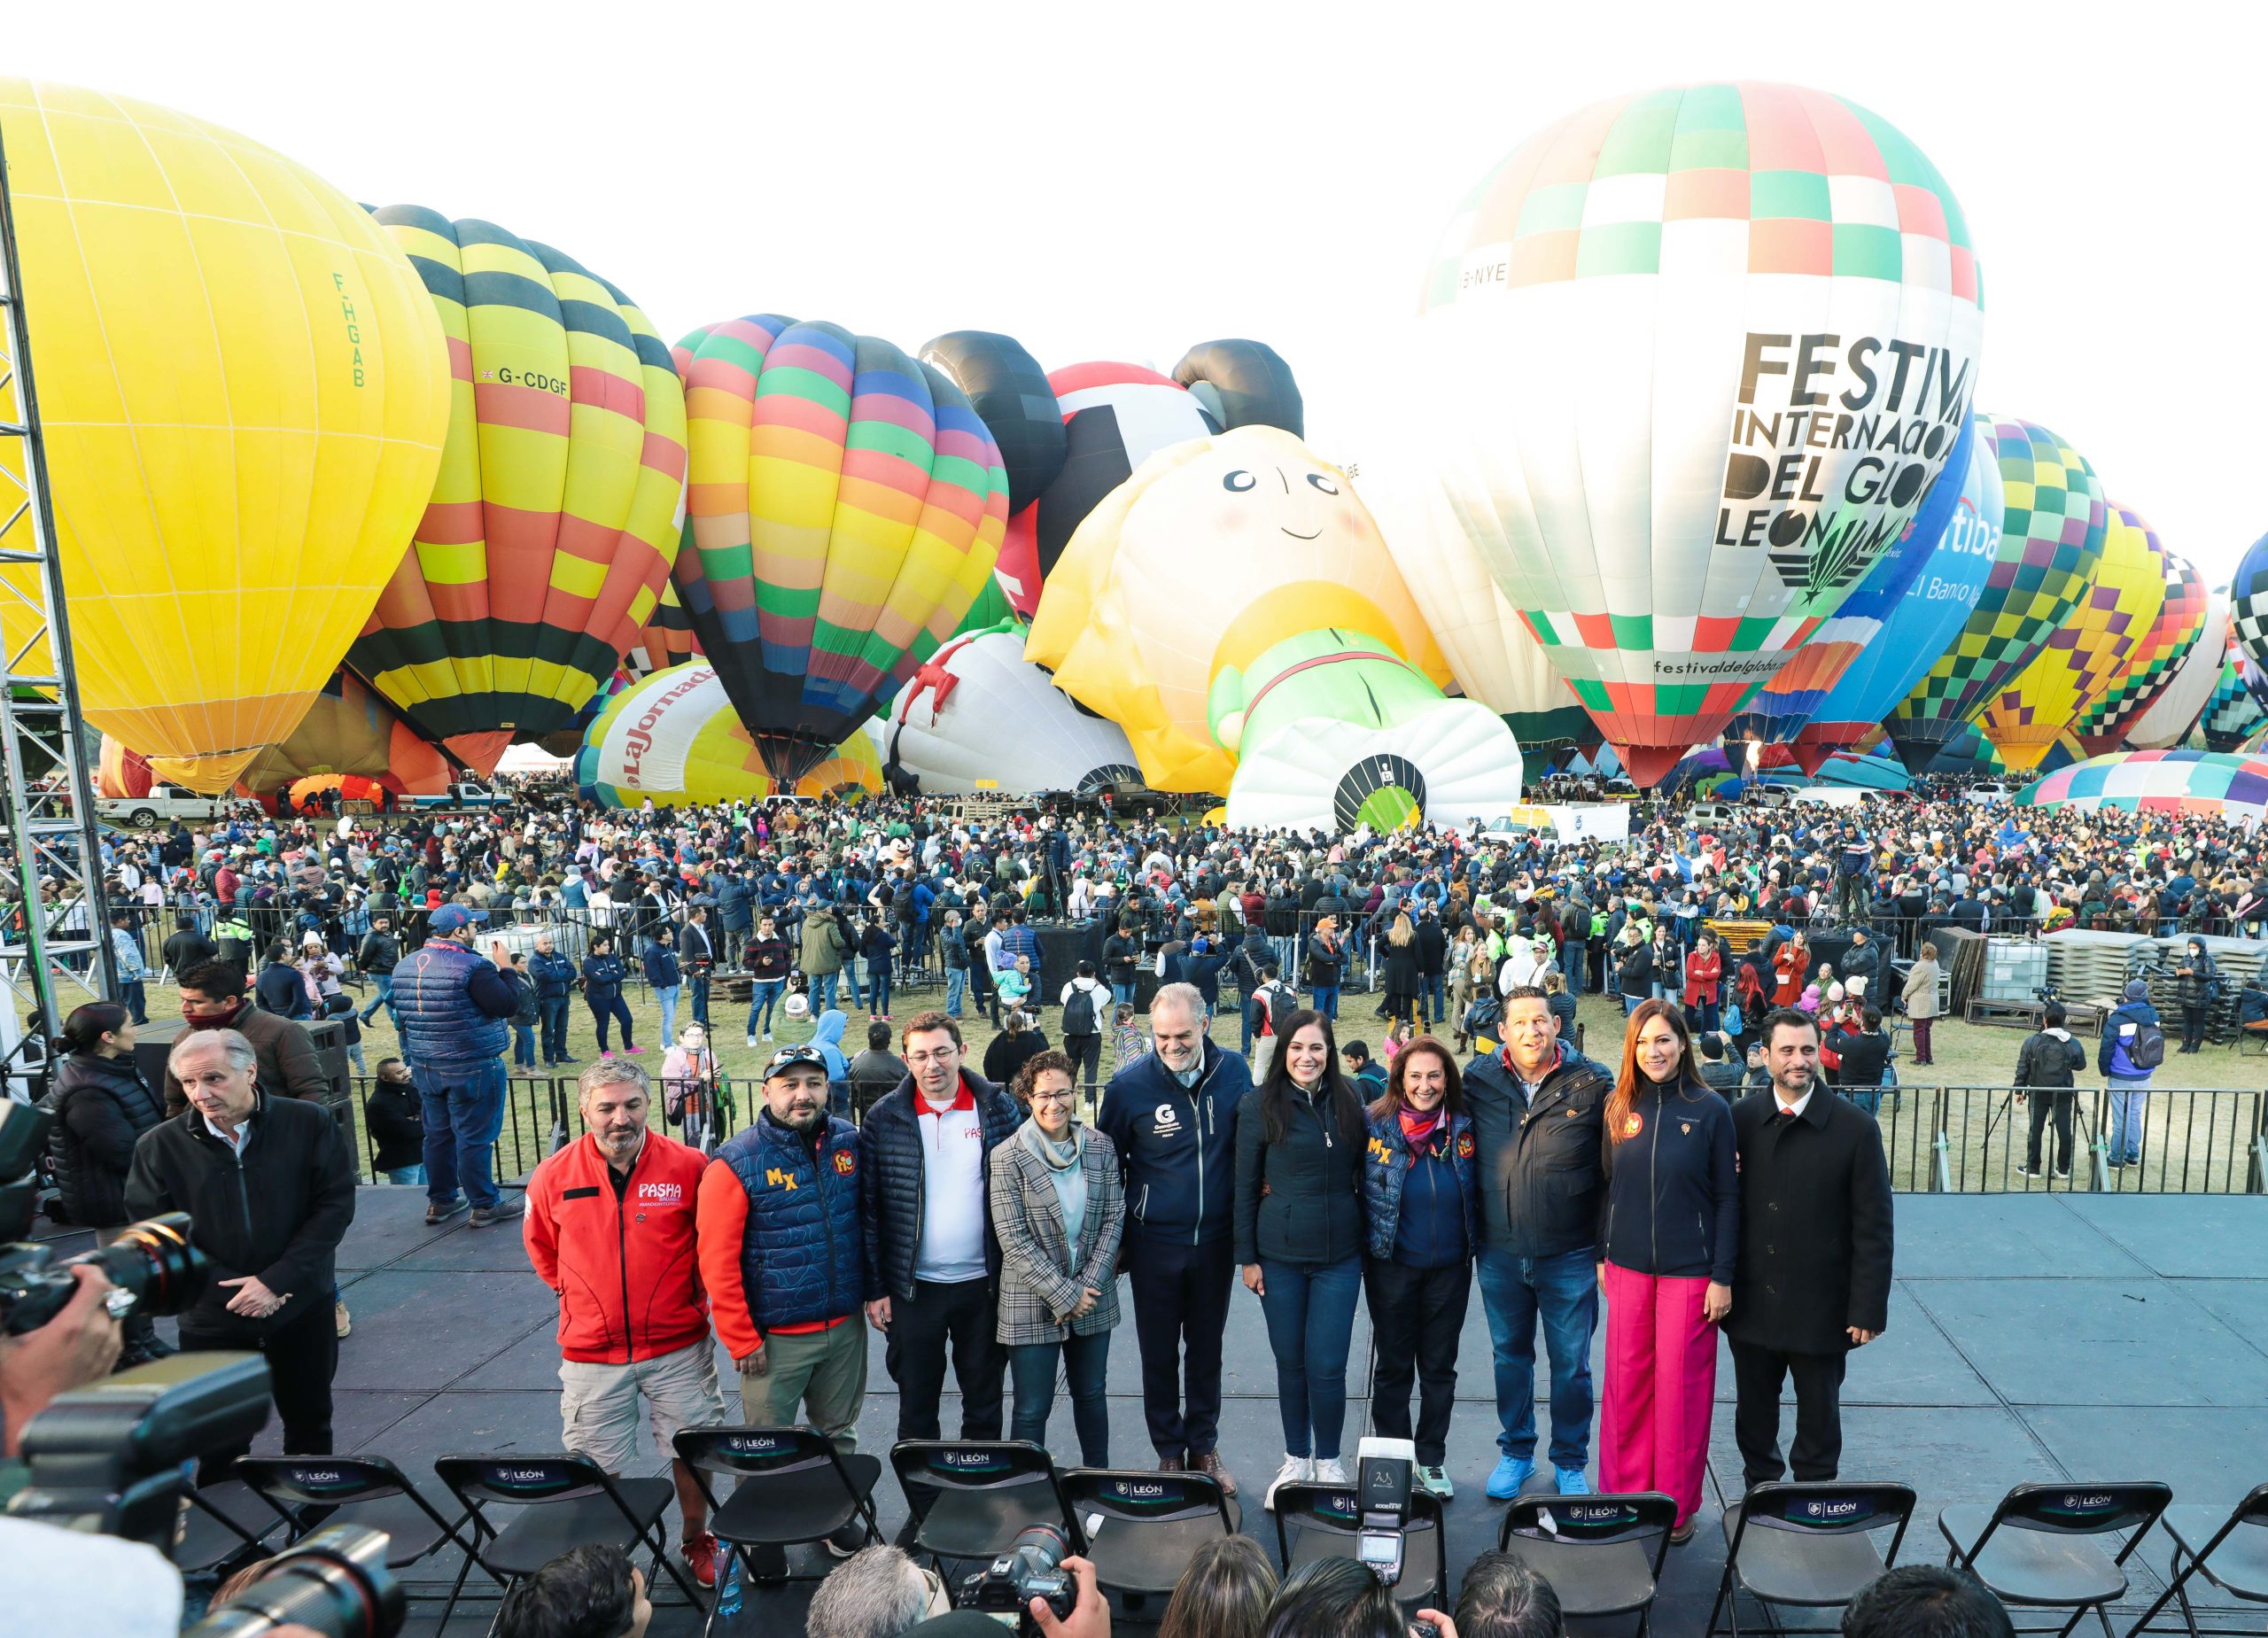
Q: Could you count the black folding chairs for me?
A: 11